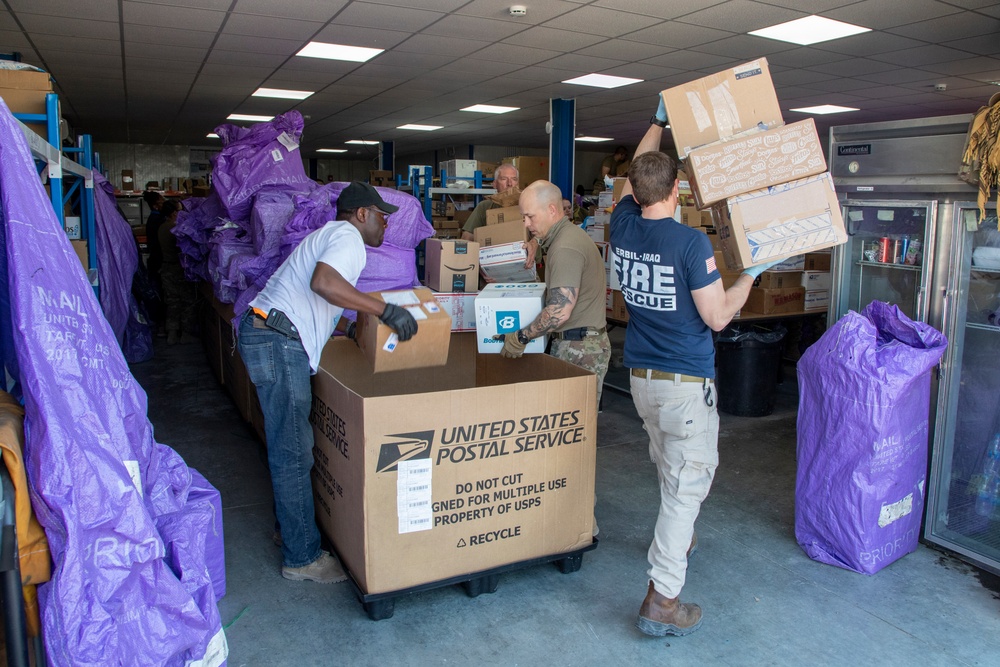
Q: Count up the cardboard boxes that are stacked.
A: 3